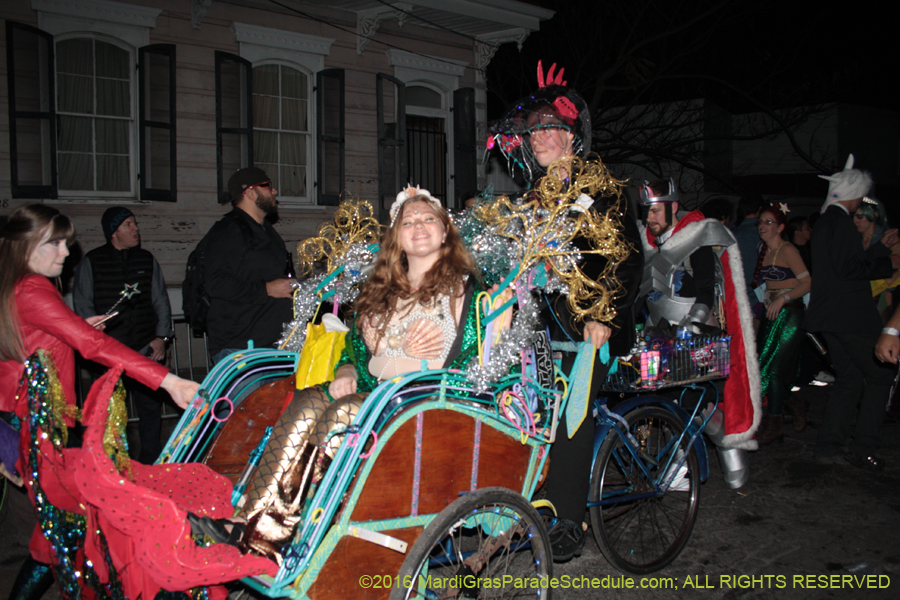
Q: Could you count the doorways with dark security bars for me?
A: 1